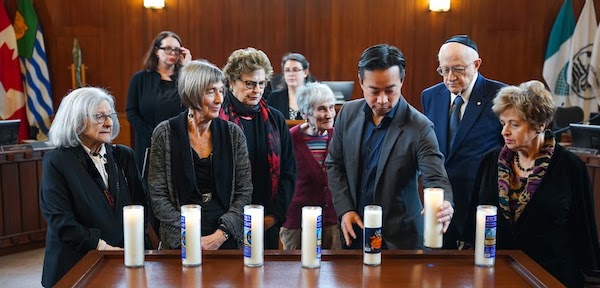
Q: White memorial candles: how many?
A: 7